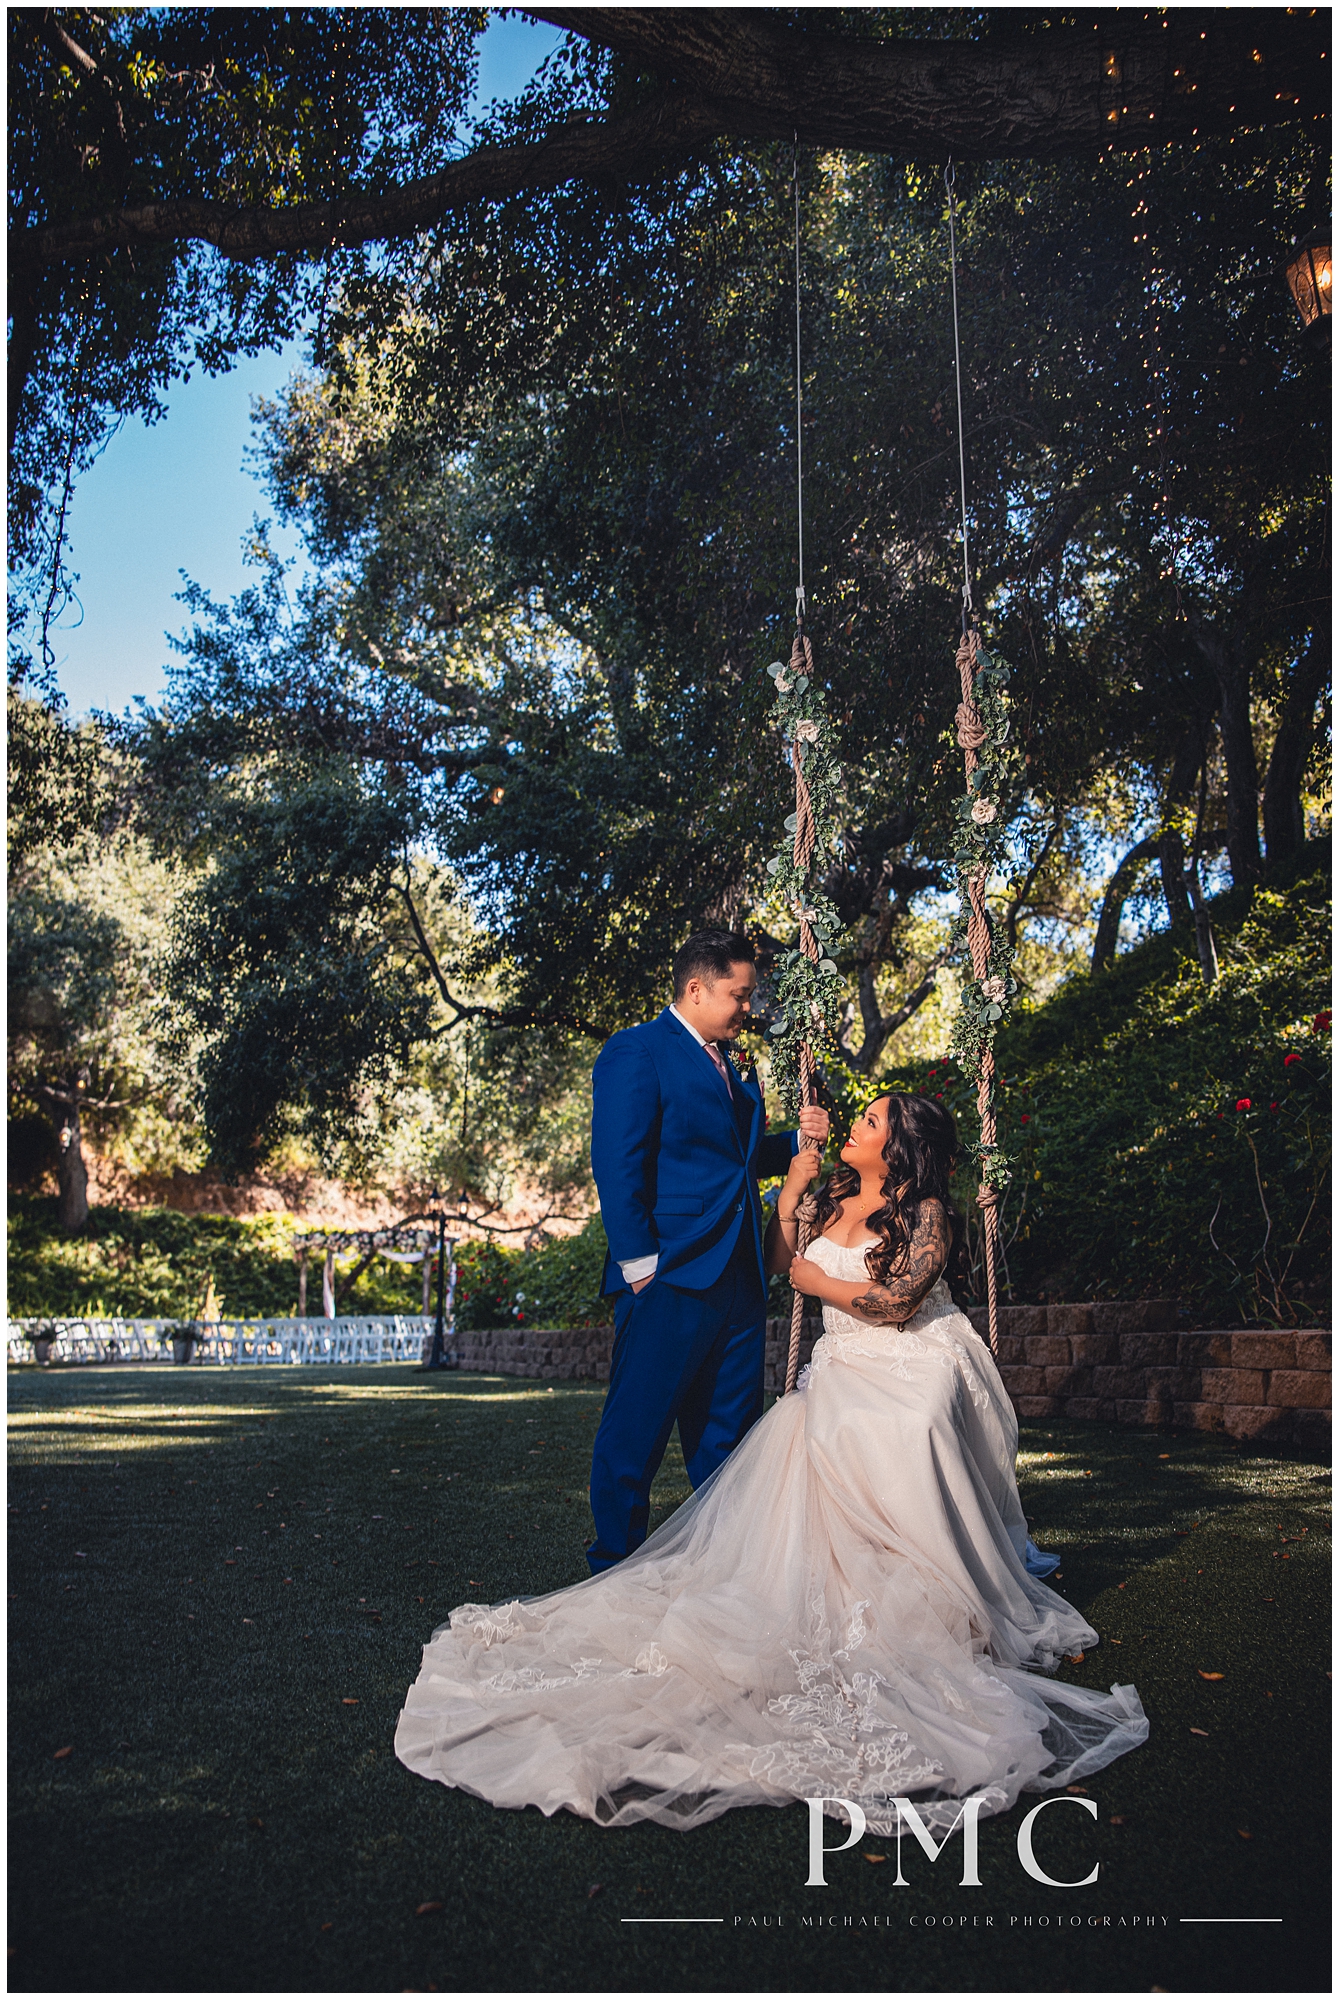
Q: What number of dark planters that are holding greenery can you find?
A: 2